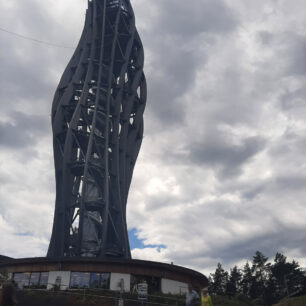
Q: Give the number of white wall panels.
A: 3